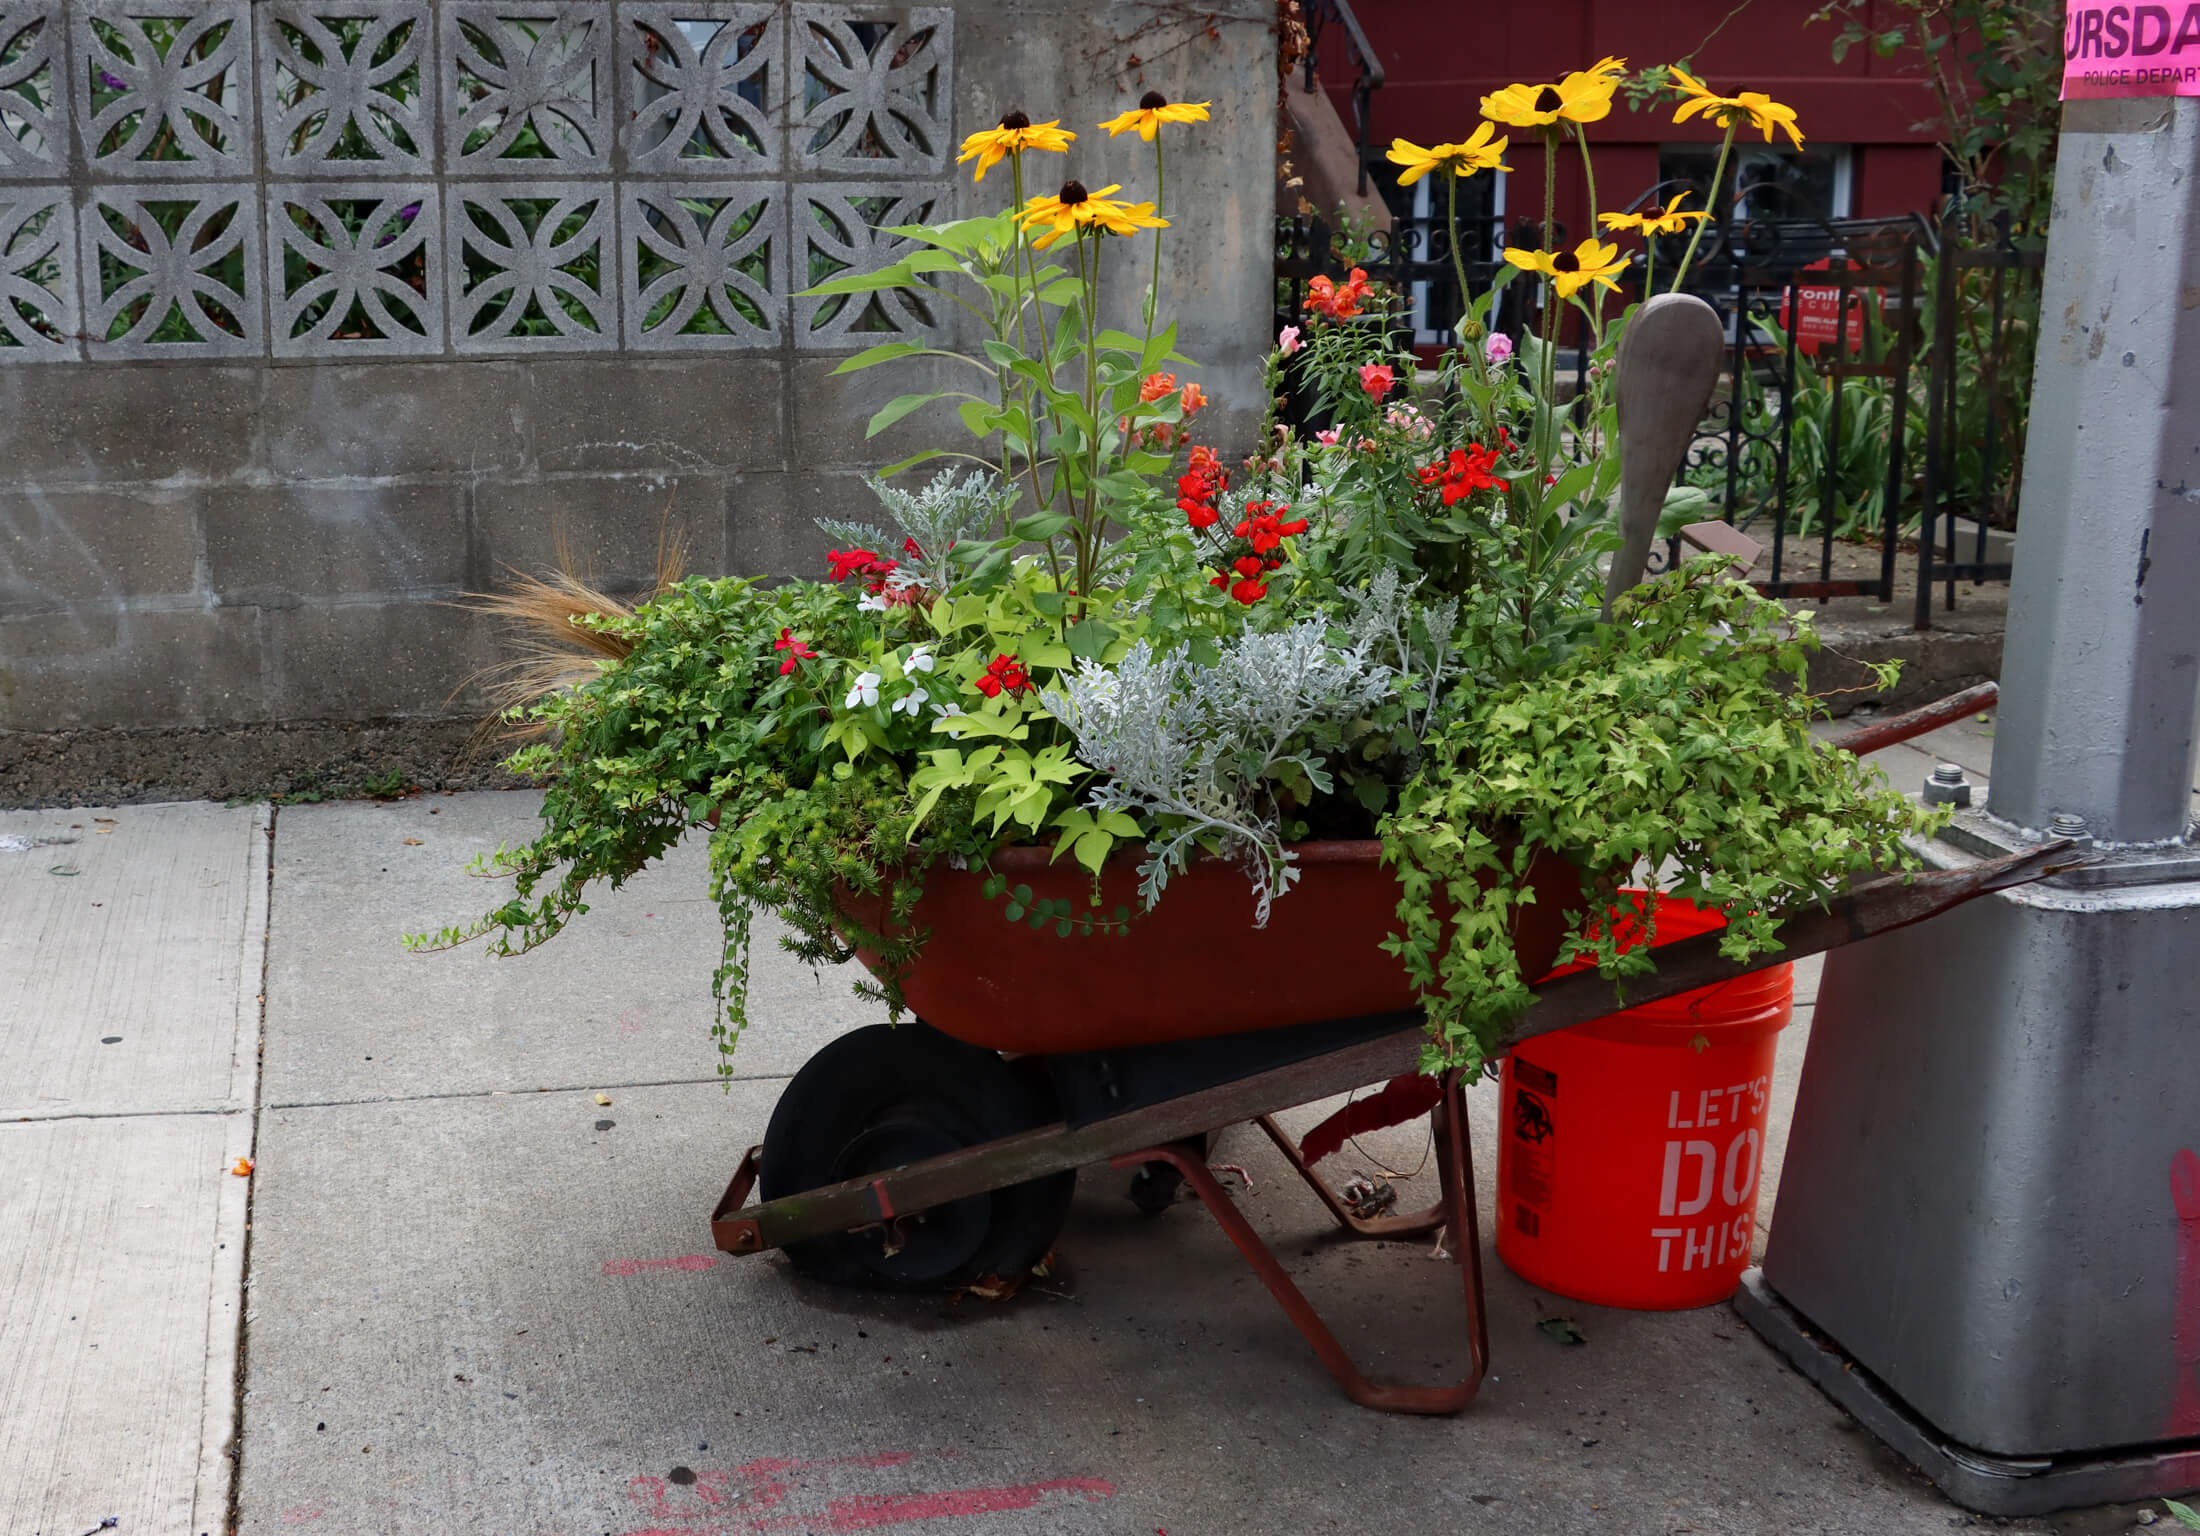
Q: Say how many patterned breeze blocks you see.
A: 12